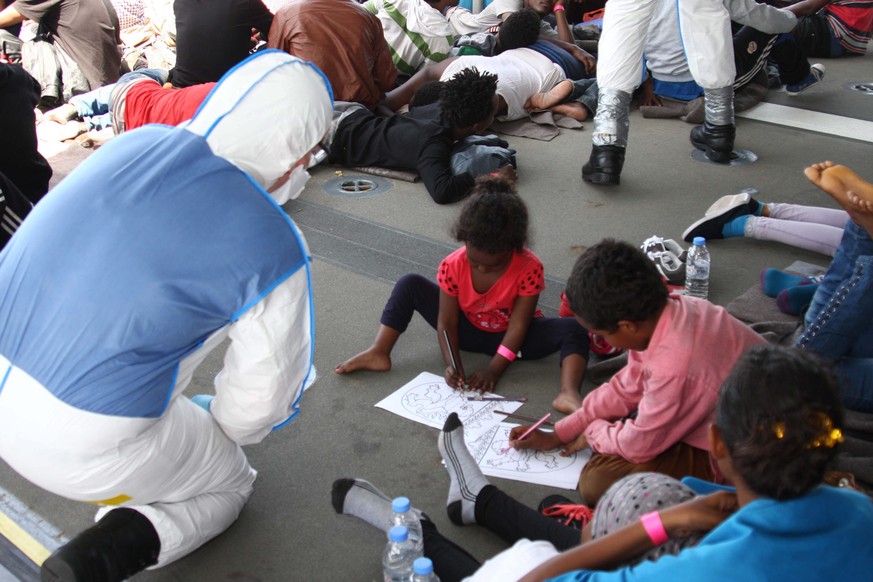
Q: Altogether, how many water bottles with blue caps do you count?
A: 4